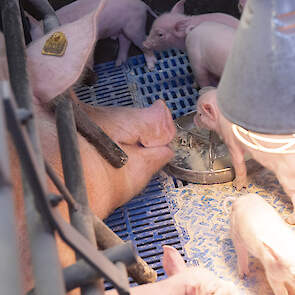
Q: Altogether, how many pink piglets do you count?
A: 6